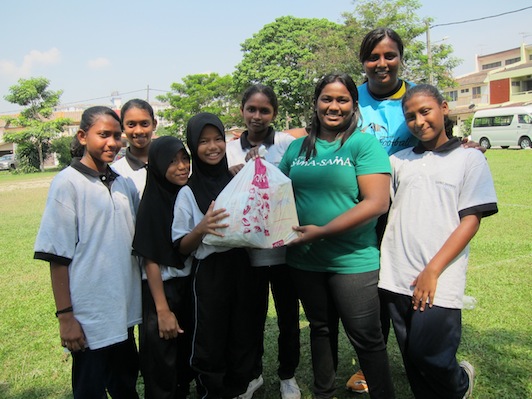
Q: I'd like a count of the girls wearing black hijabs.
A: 2